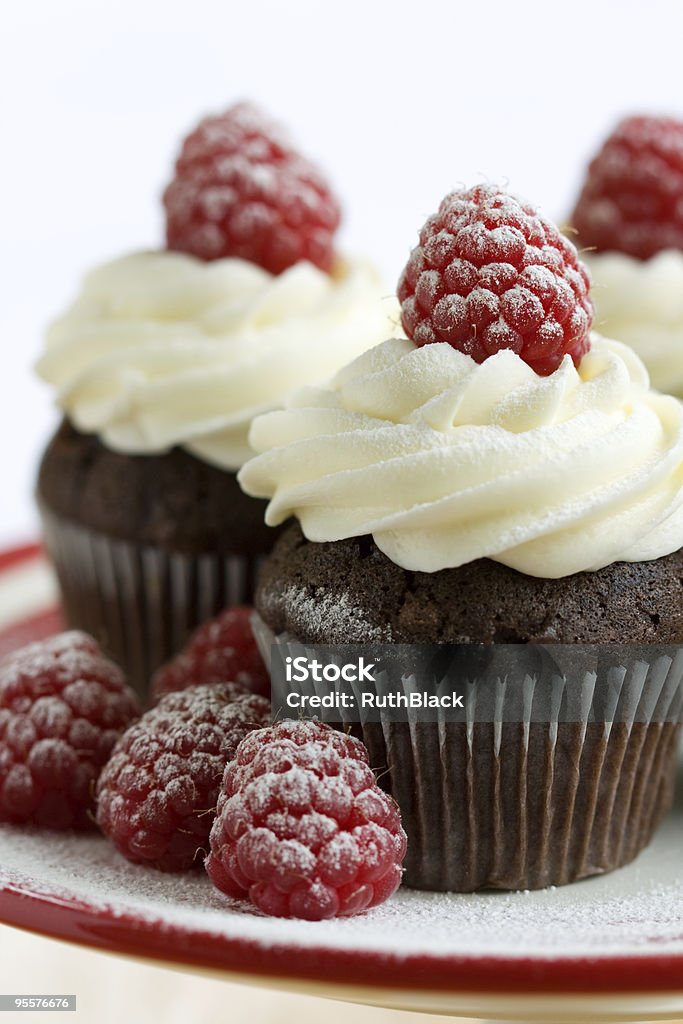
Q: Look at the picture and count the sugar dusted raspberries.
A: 7